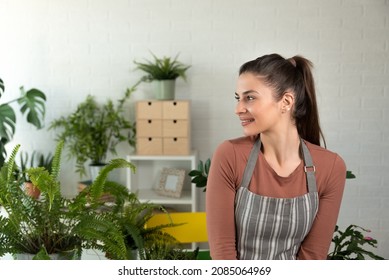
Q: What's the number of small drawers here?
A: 6